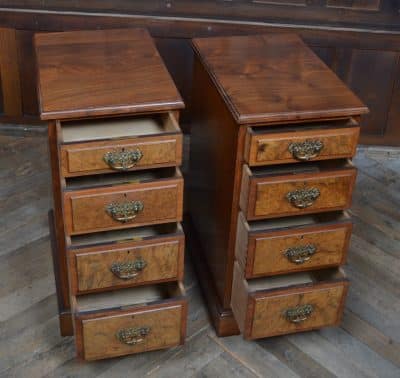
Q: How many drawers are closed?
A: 0